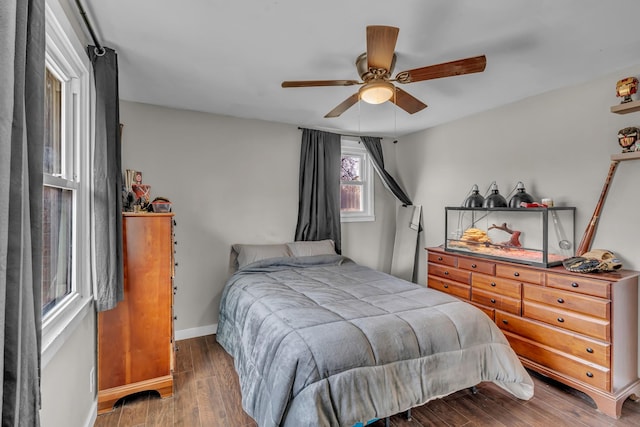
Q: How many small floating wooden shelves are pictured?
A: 2